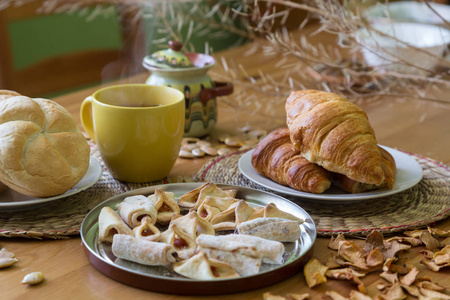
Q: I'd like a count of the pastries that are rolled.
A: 5